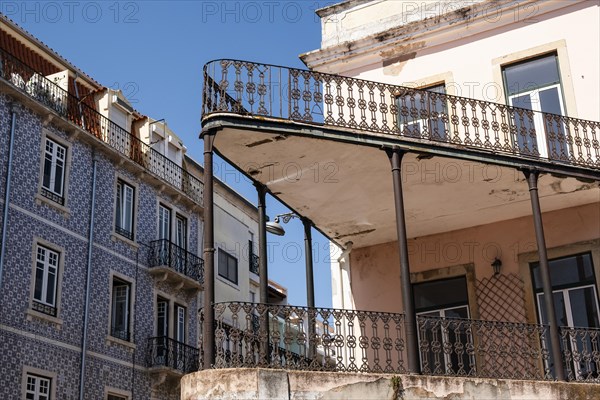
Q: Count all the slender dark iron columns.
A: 5